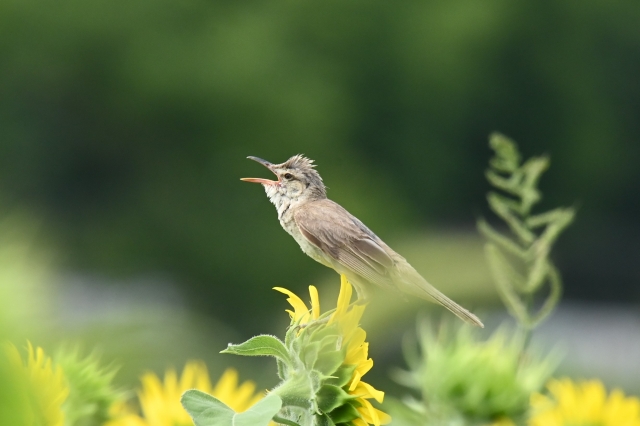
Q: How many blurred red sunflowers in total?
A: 0